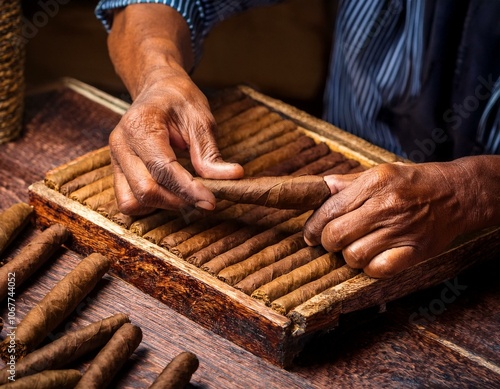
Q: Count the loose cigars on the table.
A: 7